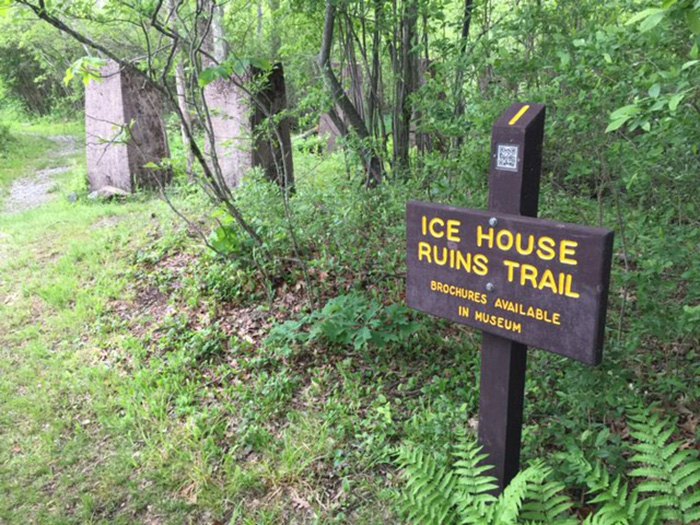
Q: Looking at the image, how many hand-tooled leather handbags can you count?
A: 0